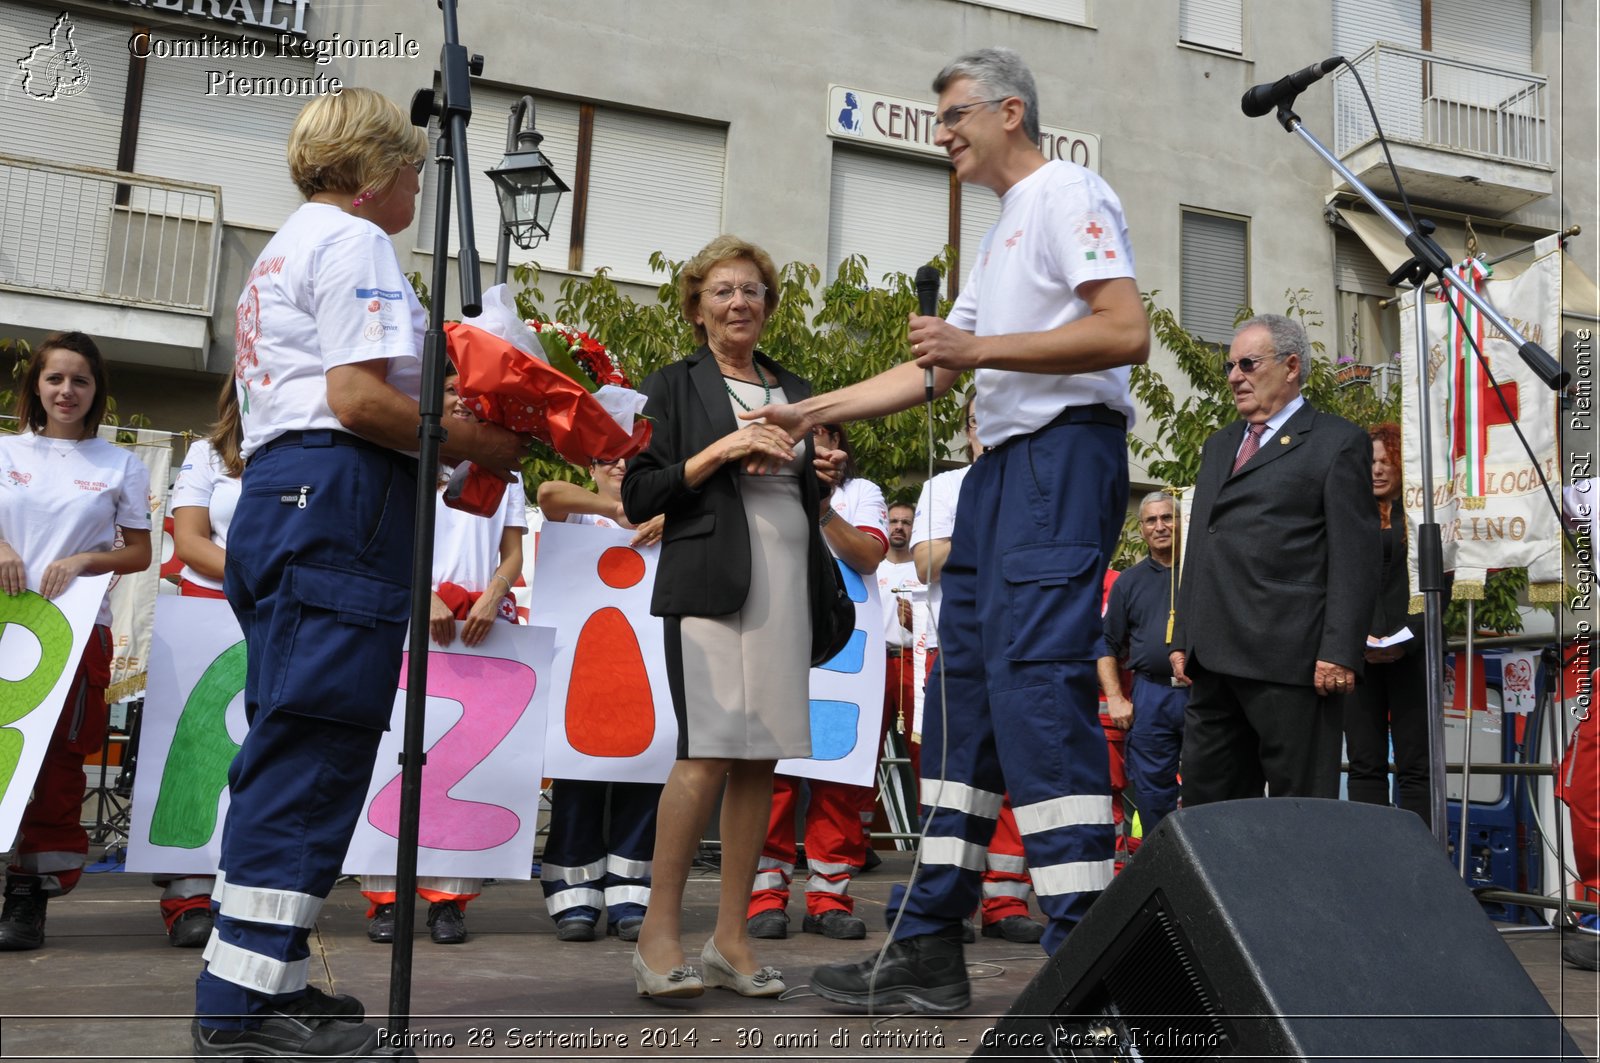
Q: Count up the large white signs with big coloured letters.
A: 5